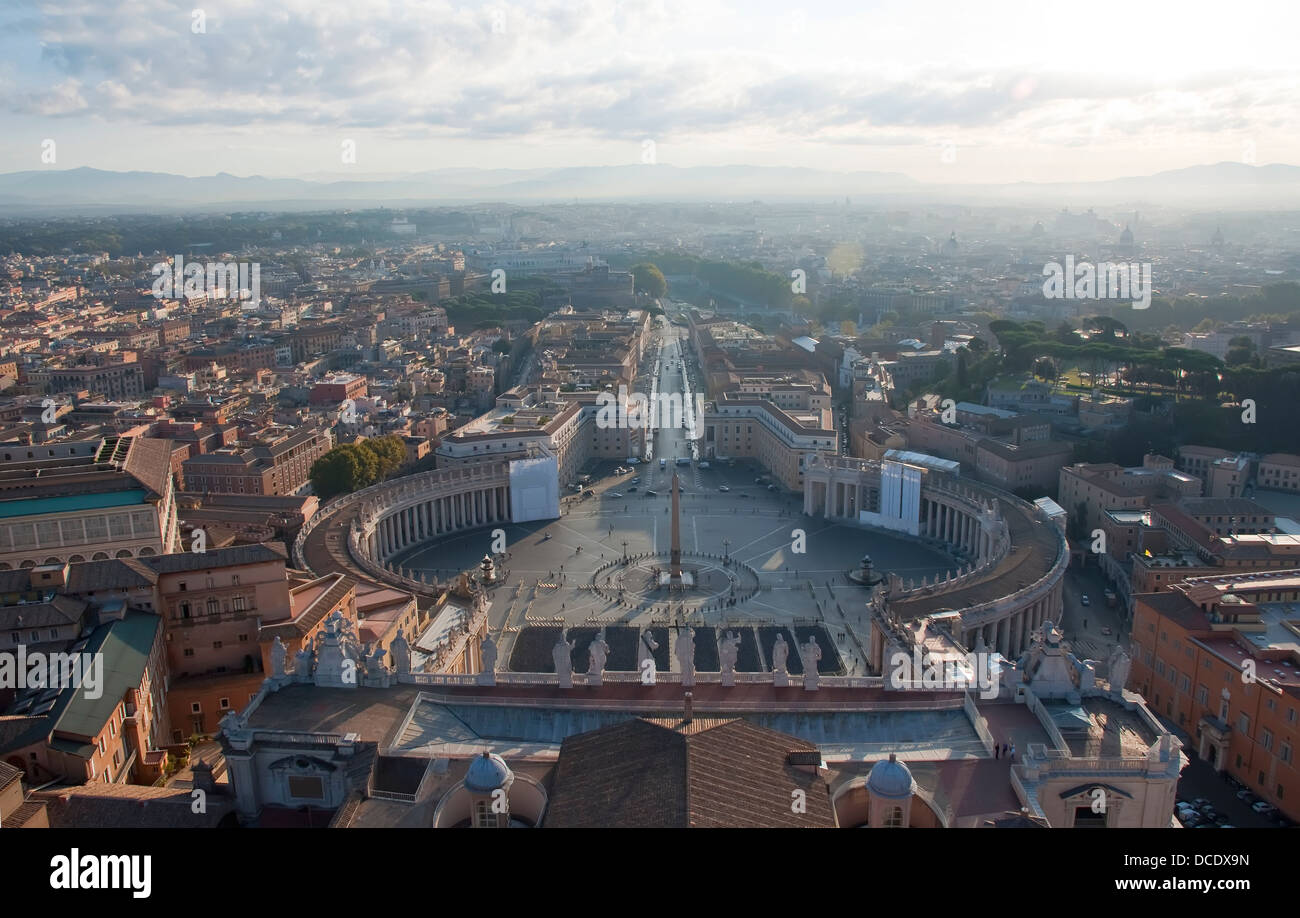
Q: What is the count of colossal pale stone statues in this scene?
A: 13